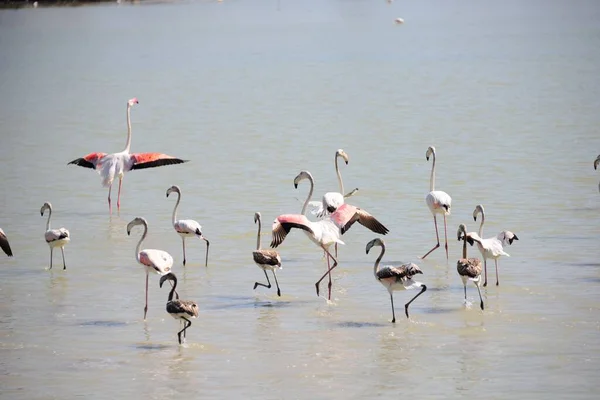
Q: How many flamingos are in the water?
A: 14